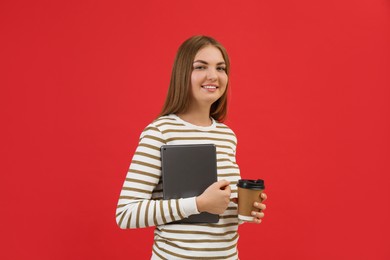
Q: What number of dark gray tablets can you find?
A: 1